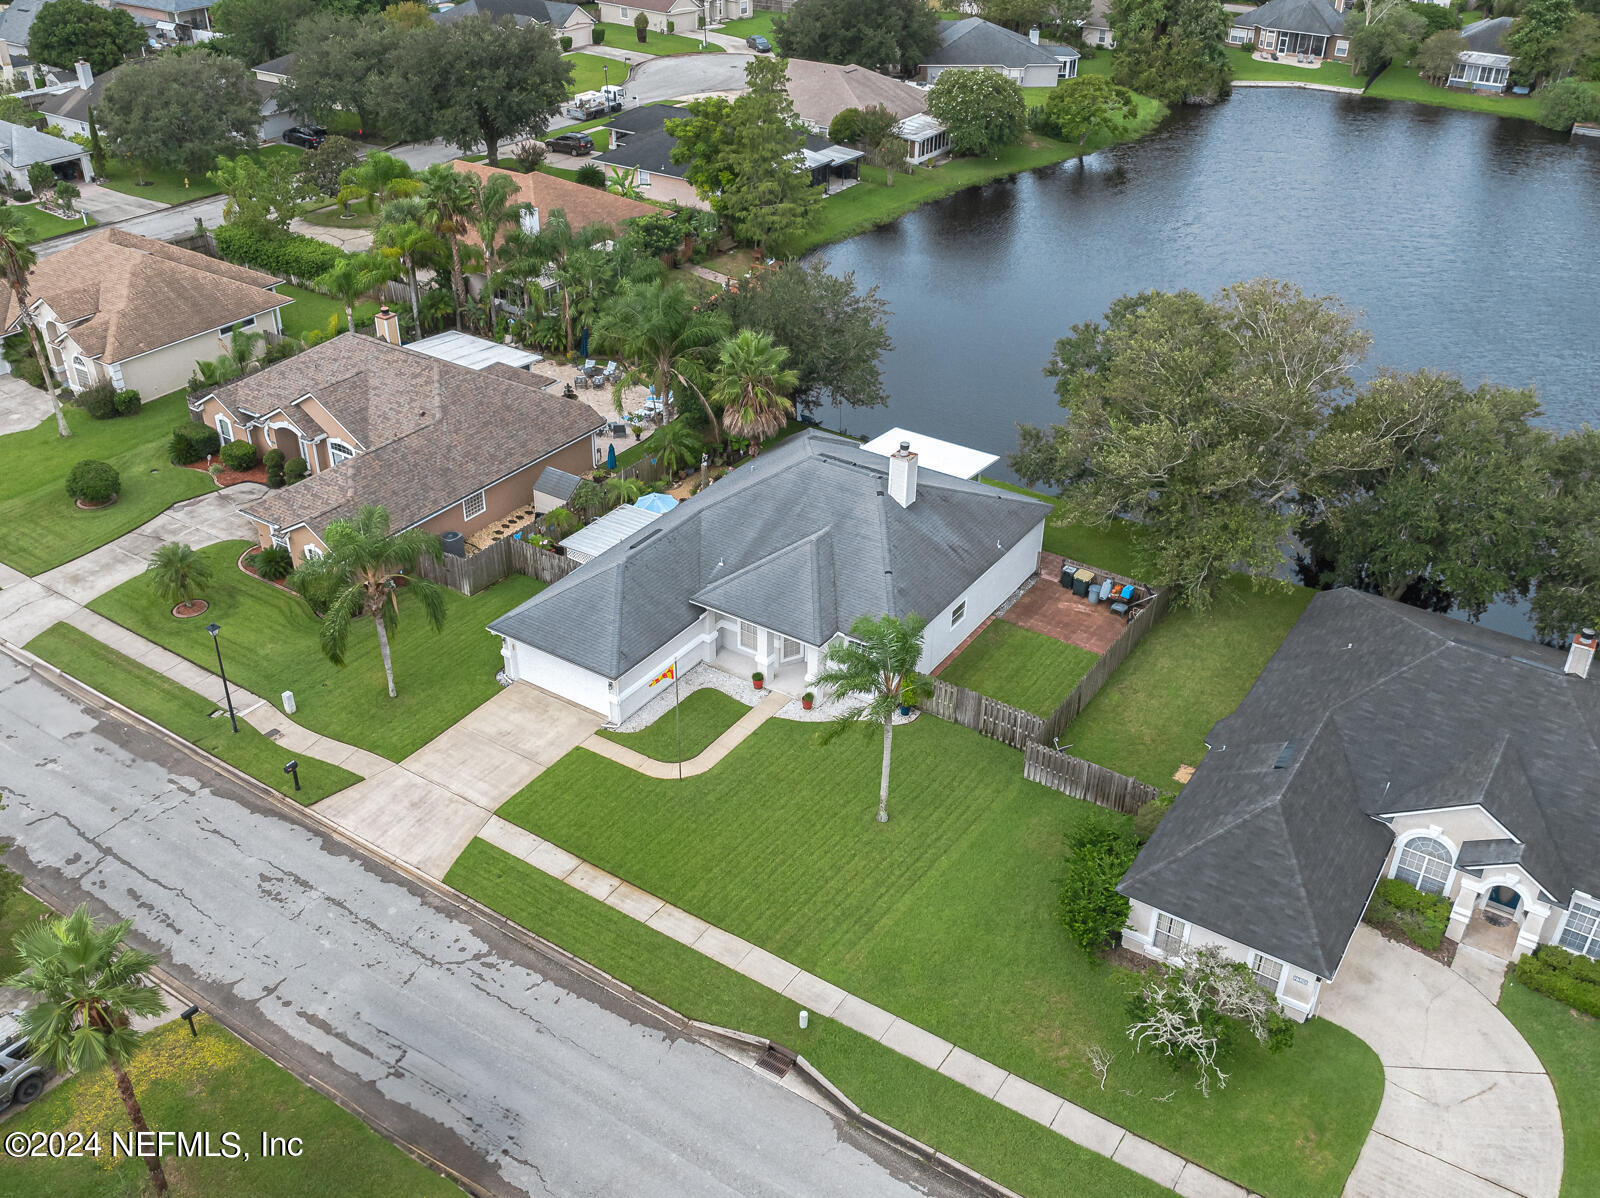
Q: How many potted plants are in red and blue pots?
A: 3